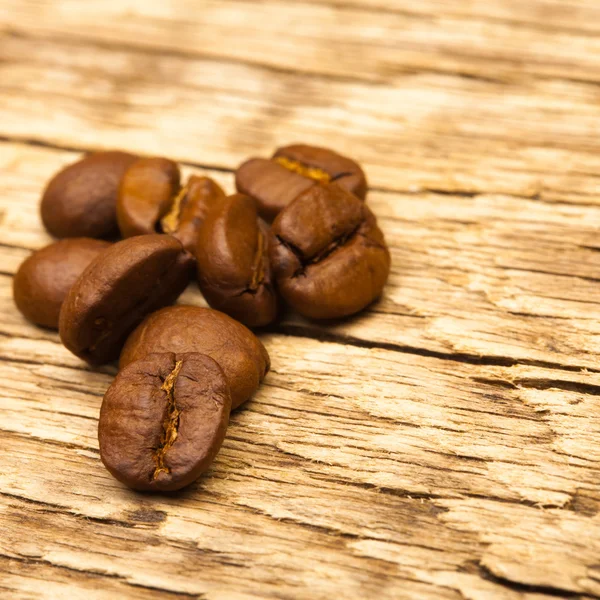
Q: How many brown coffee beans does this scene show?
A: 9